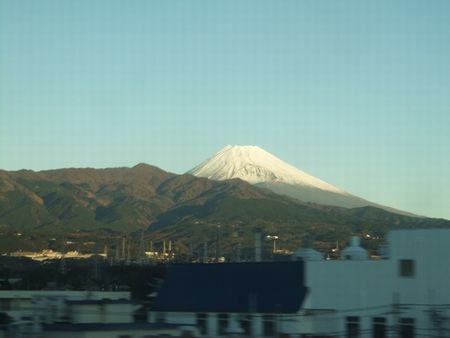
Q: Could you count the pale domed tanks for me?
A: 2